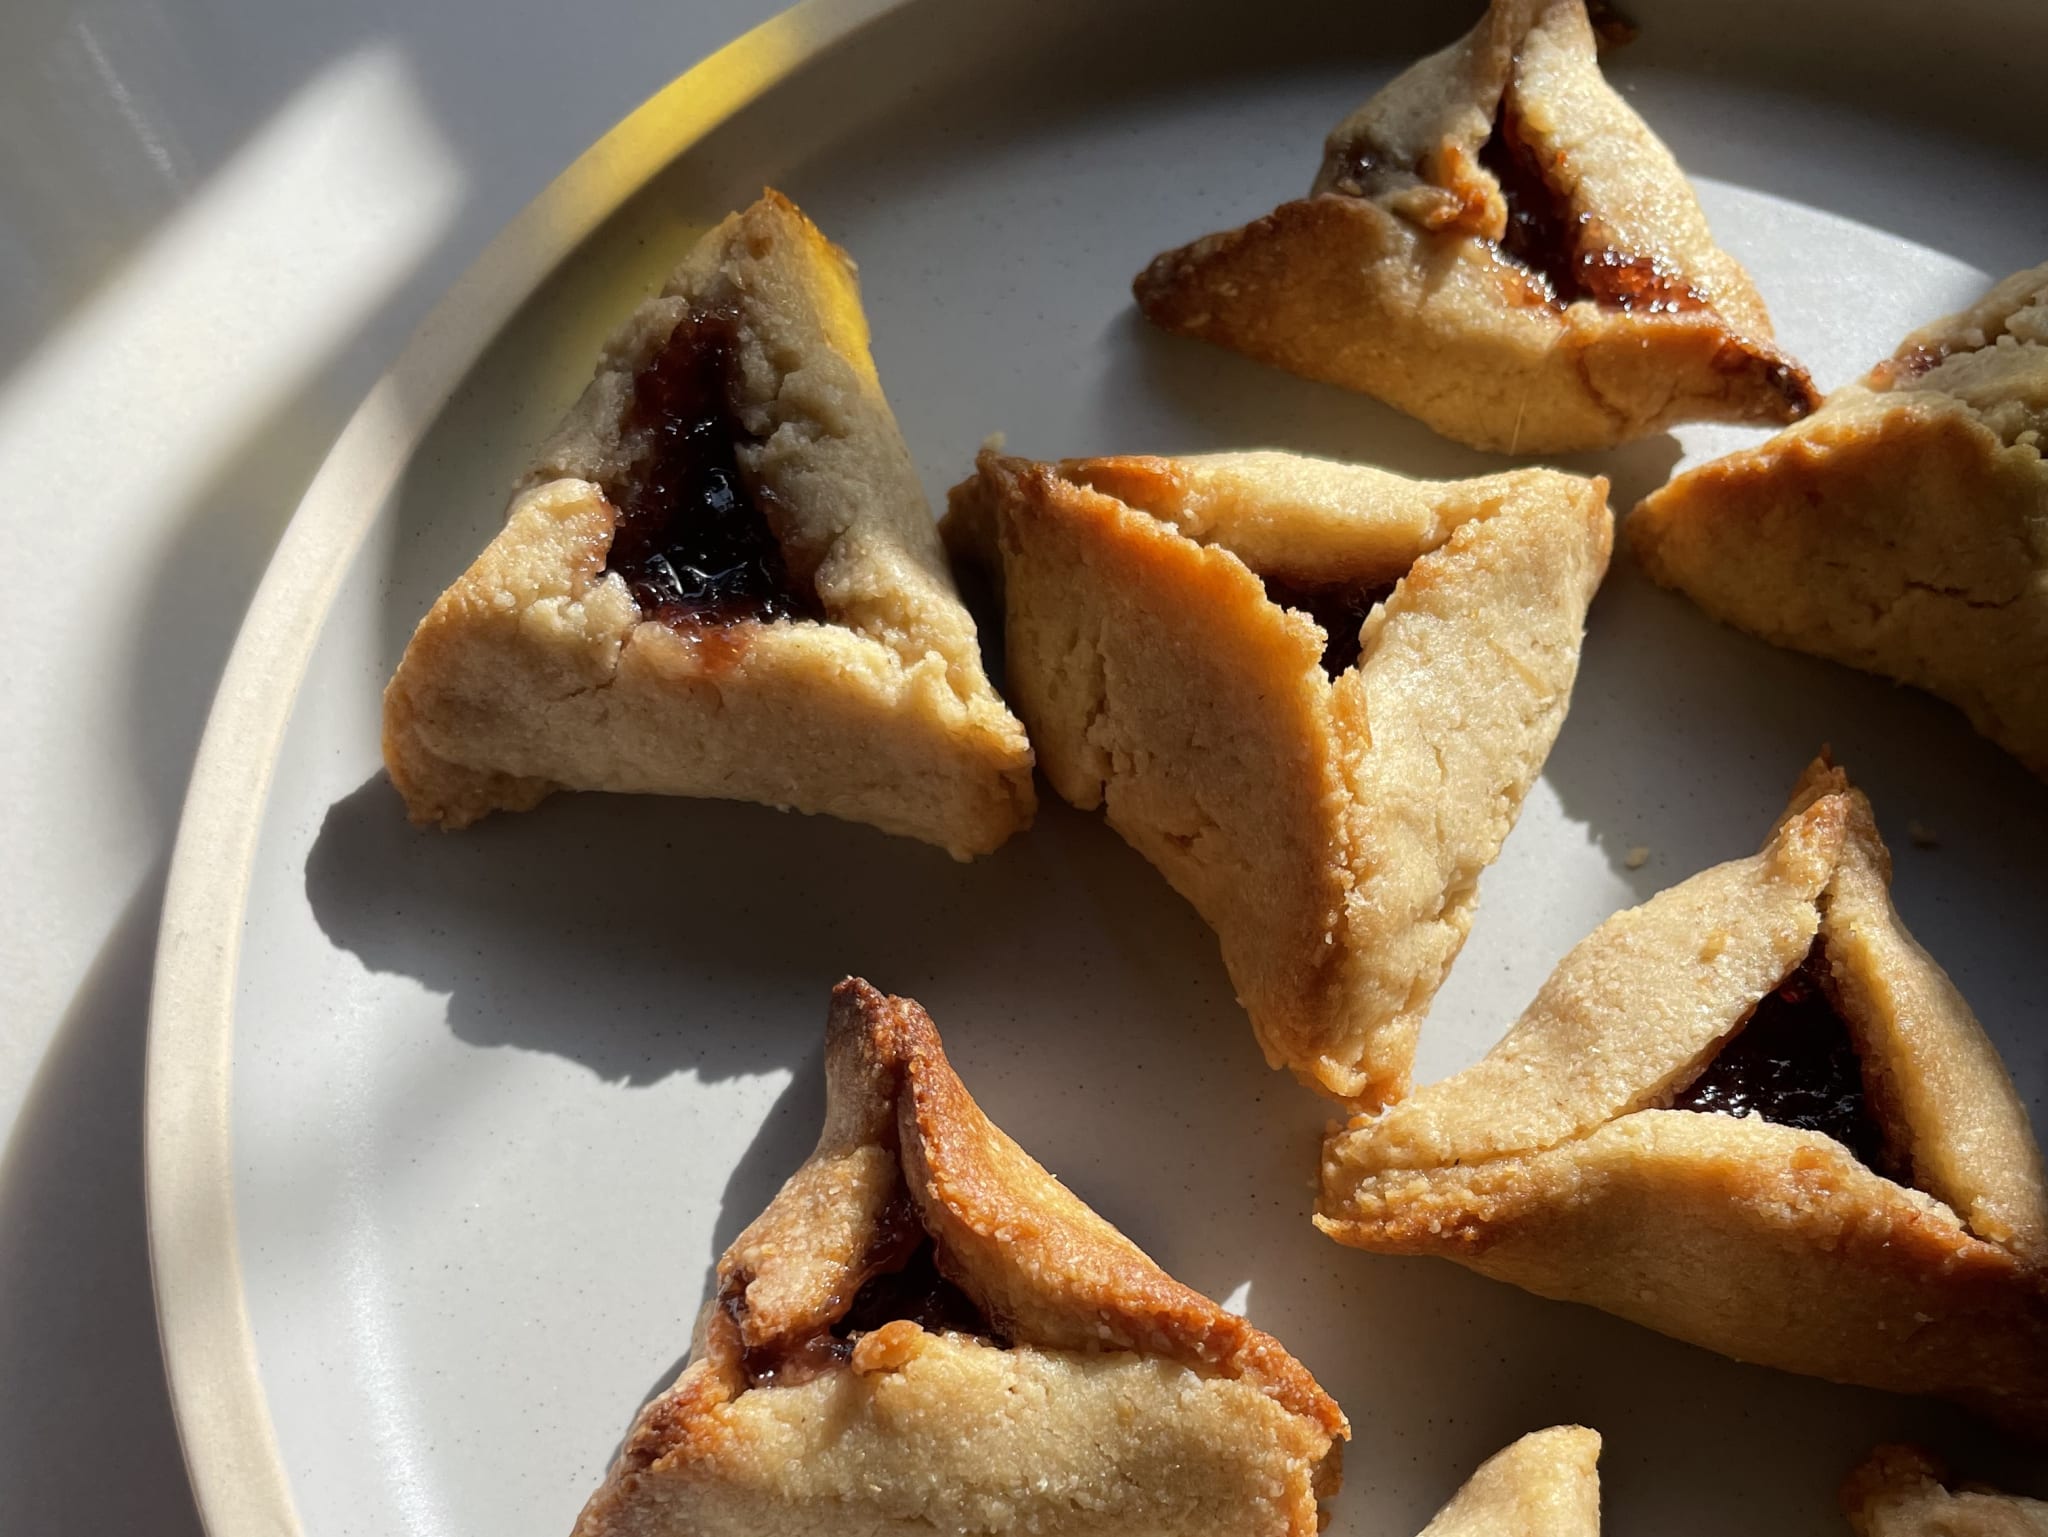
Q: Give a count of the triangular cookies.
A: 8